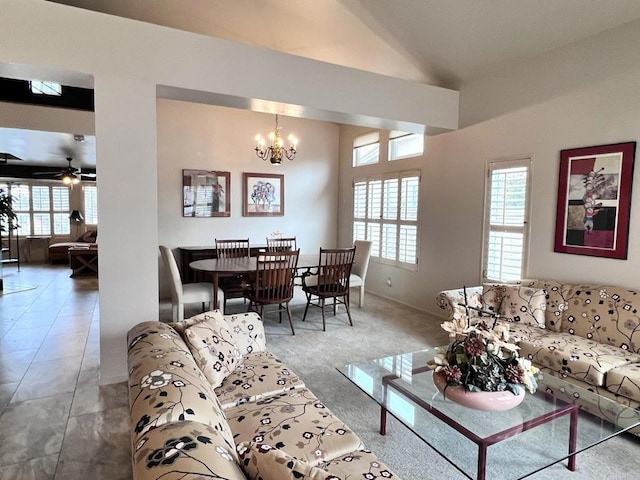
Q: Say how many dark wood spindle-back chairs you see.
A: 4